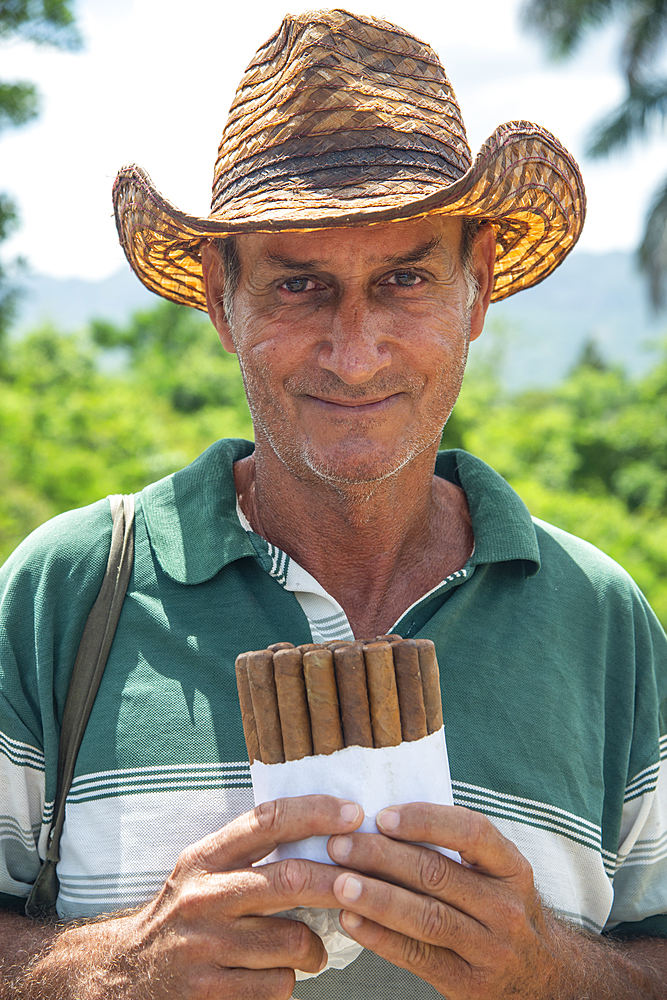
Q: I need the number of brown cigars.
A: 14